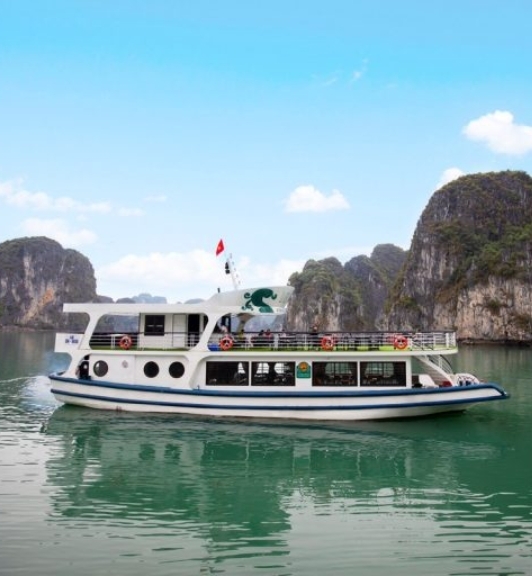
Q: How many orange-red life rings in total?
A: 4